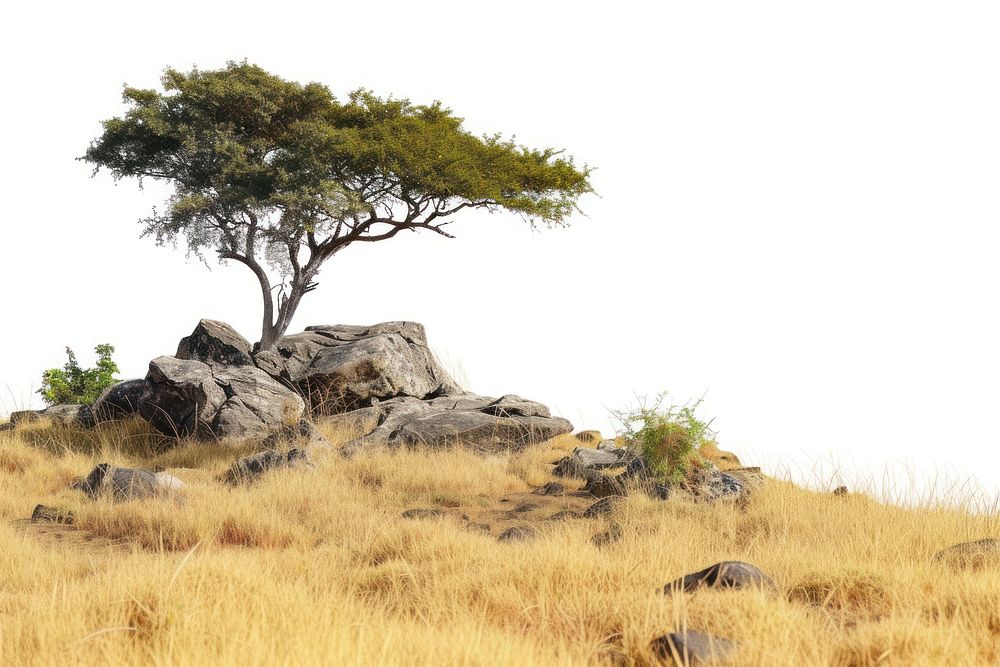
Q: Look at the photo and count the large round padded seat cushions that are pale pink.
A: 0